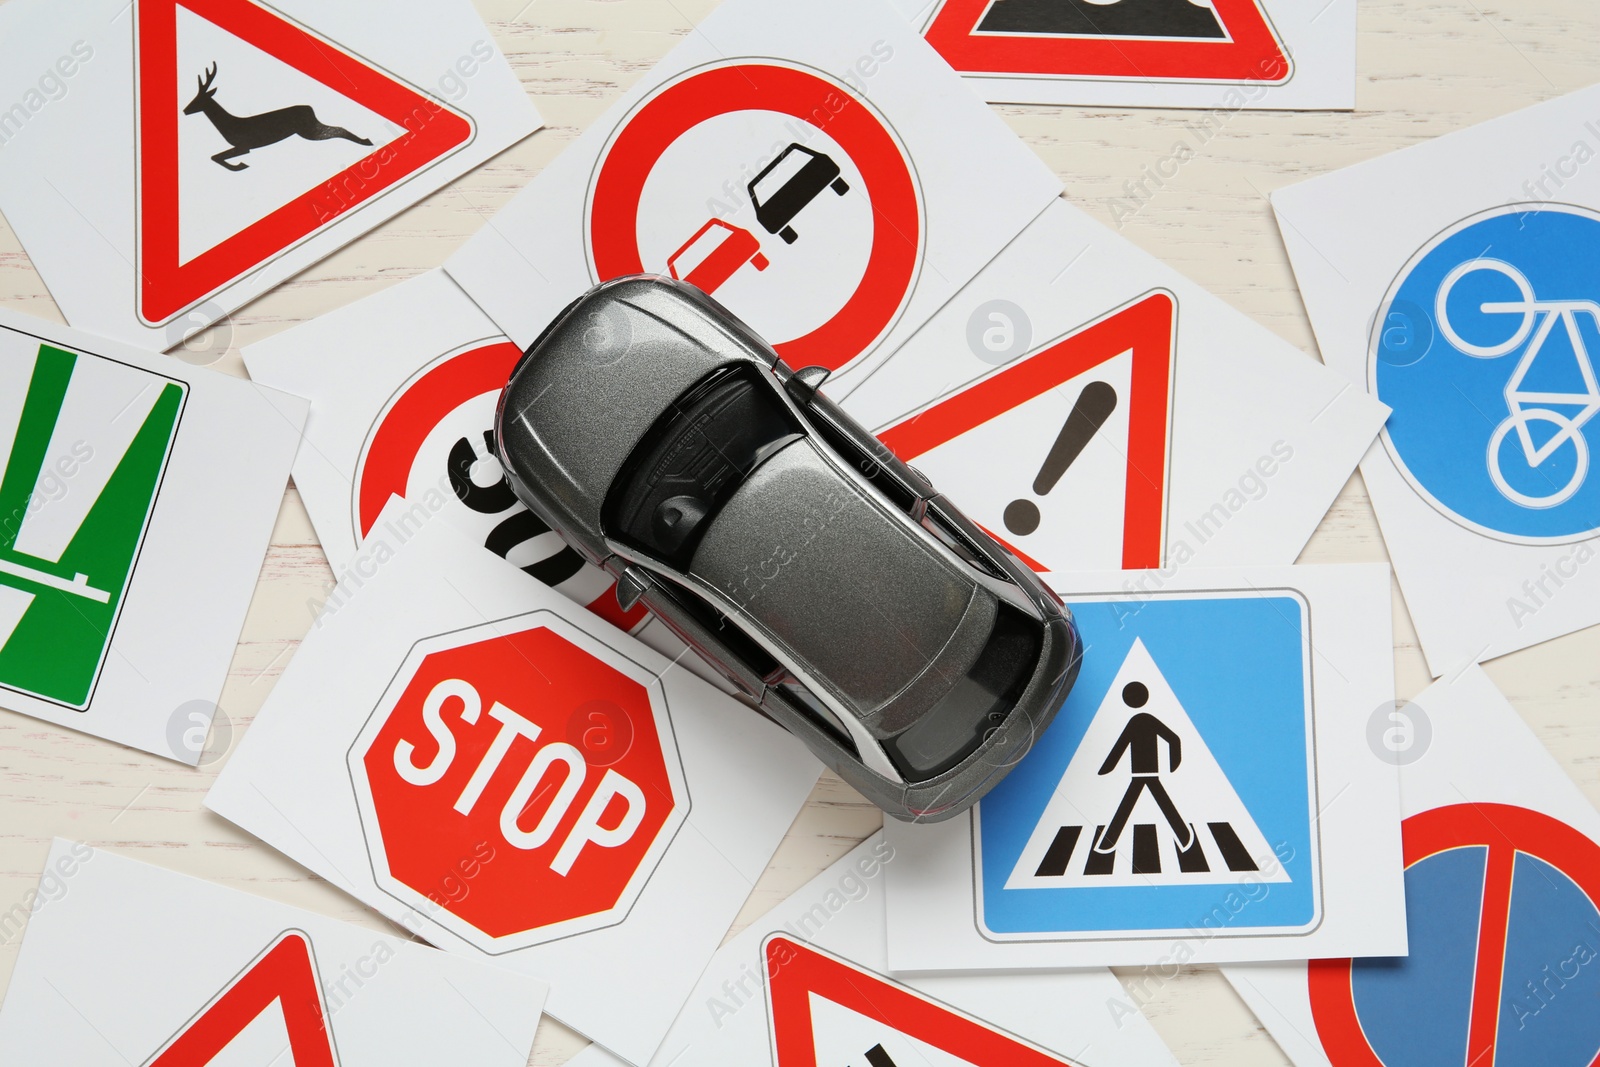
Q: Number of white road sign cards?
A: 12